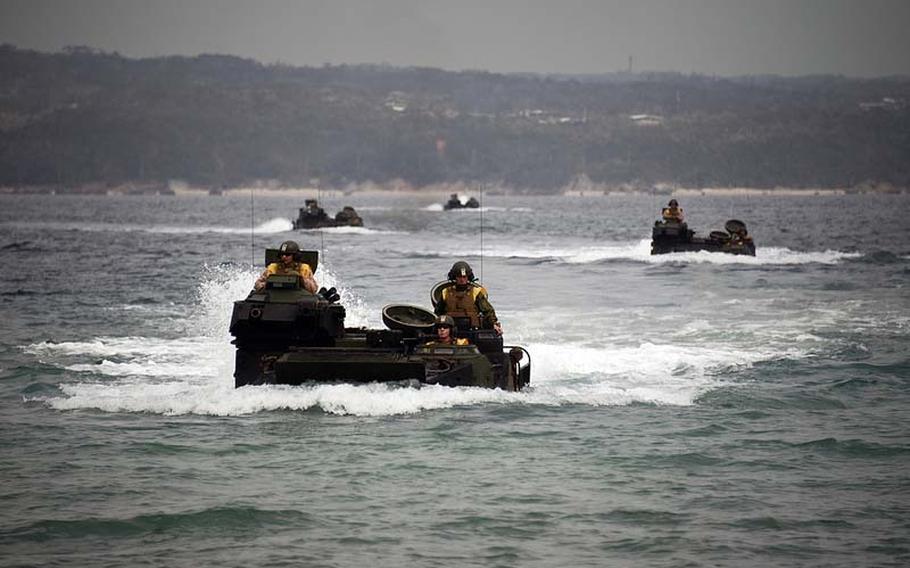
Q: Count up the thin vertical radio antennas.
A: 3